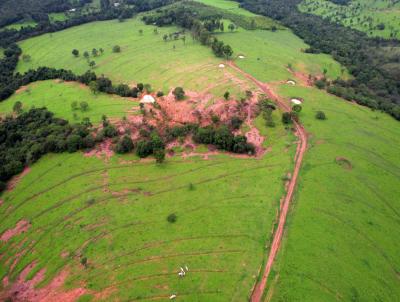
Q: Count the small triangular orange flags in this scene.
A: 0